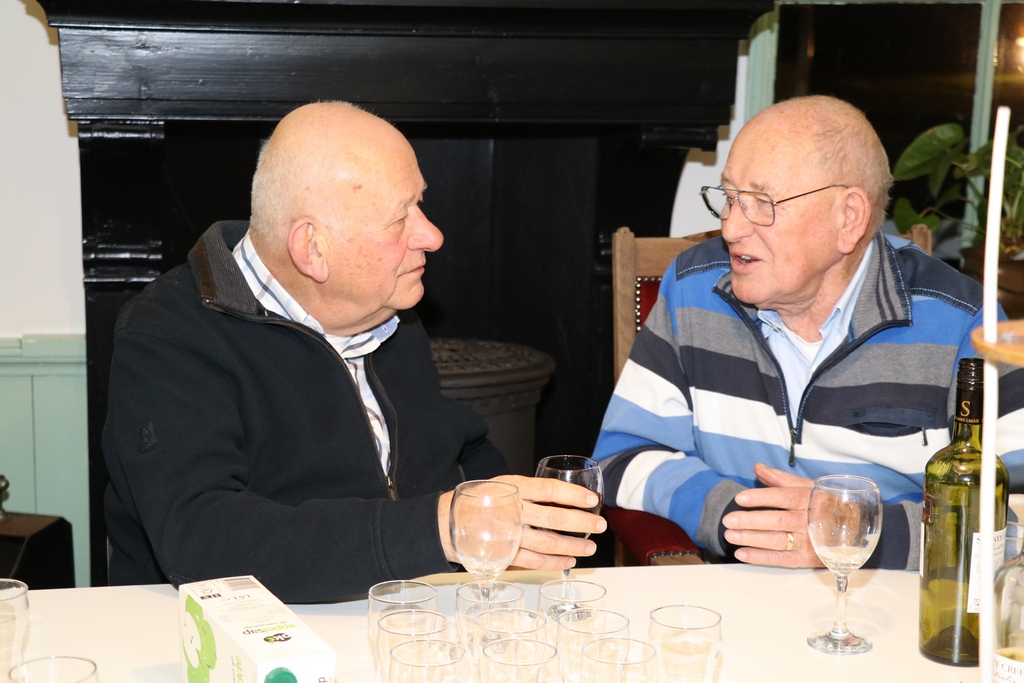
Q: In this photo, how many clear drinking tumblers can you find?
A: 12